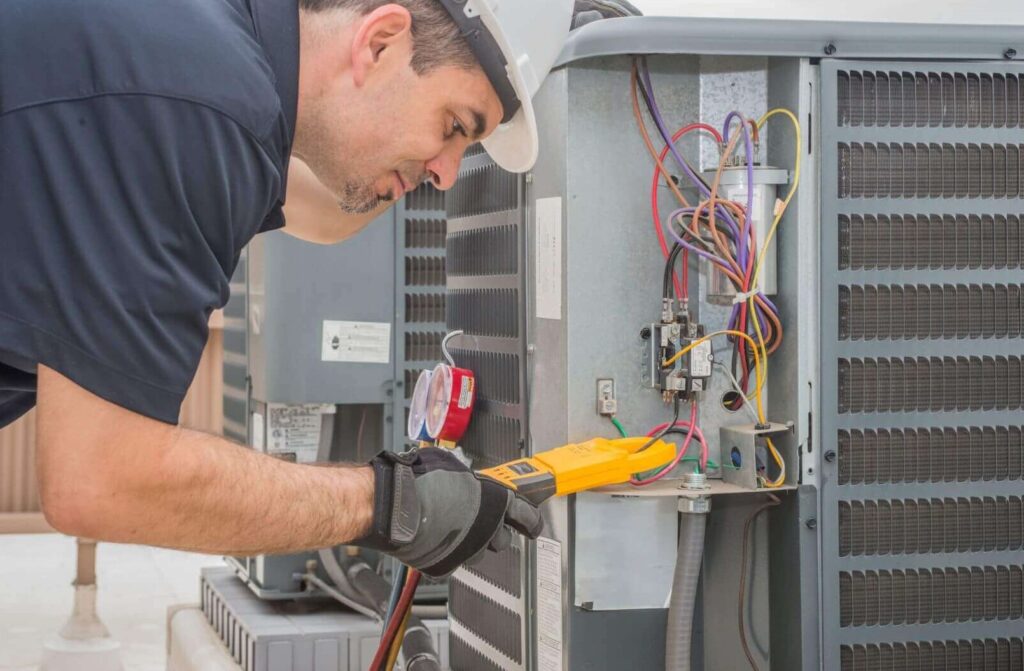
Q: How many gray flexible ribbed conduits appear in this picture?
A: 1